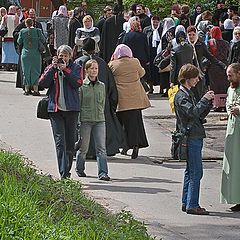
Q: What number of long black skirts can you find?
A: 1